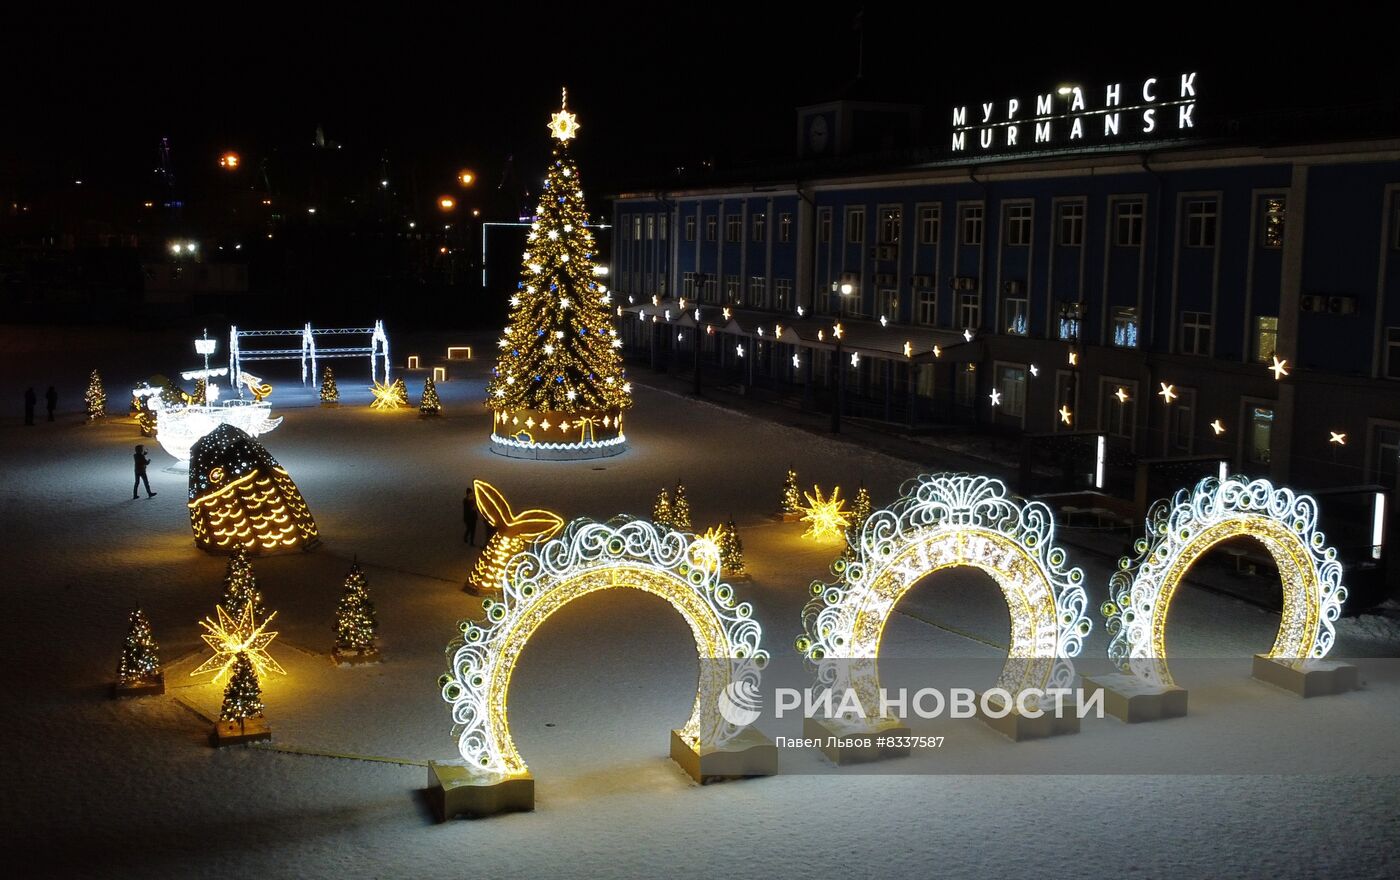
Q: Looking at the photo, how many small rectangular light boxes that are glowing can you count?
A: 3